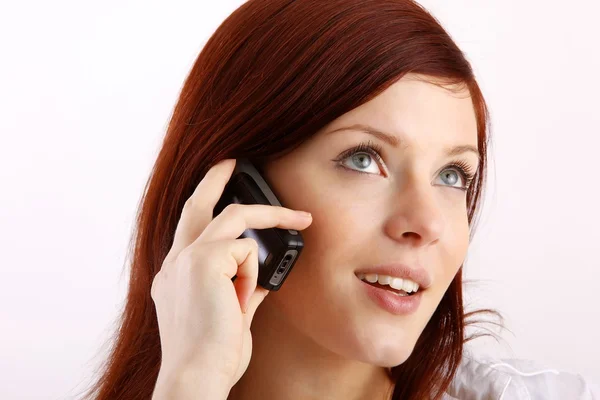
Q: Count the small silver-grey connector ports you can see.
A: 1